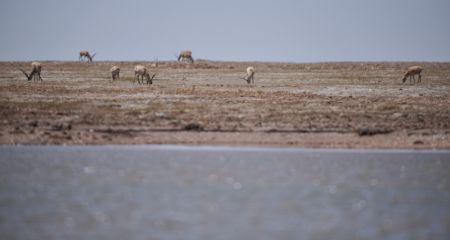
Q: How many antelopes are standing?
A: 7